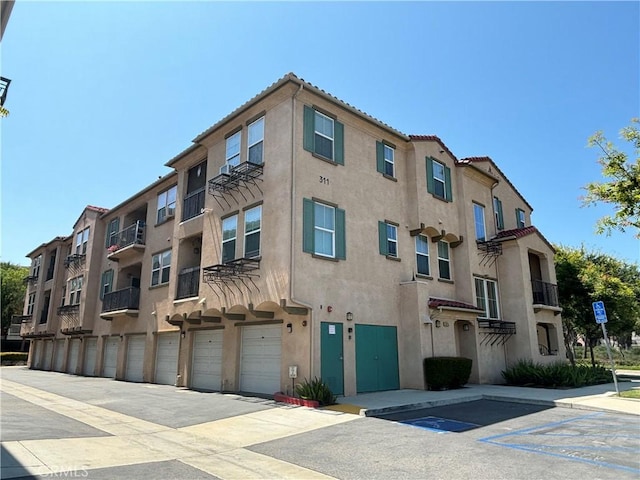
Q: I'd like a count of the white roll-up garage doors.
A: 10